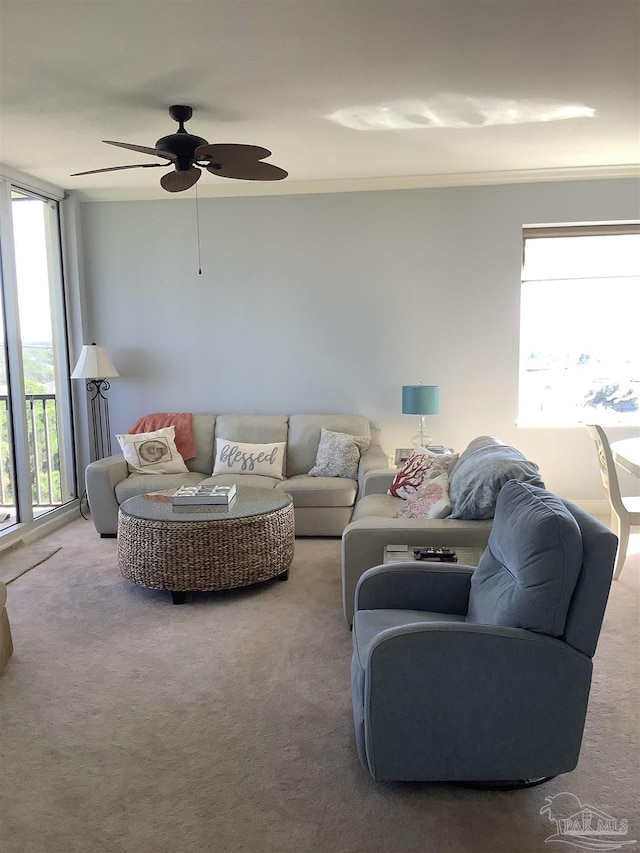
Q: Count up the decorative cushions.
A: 5